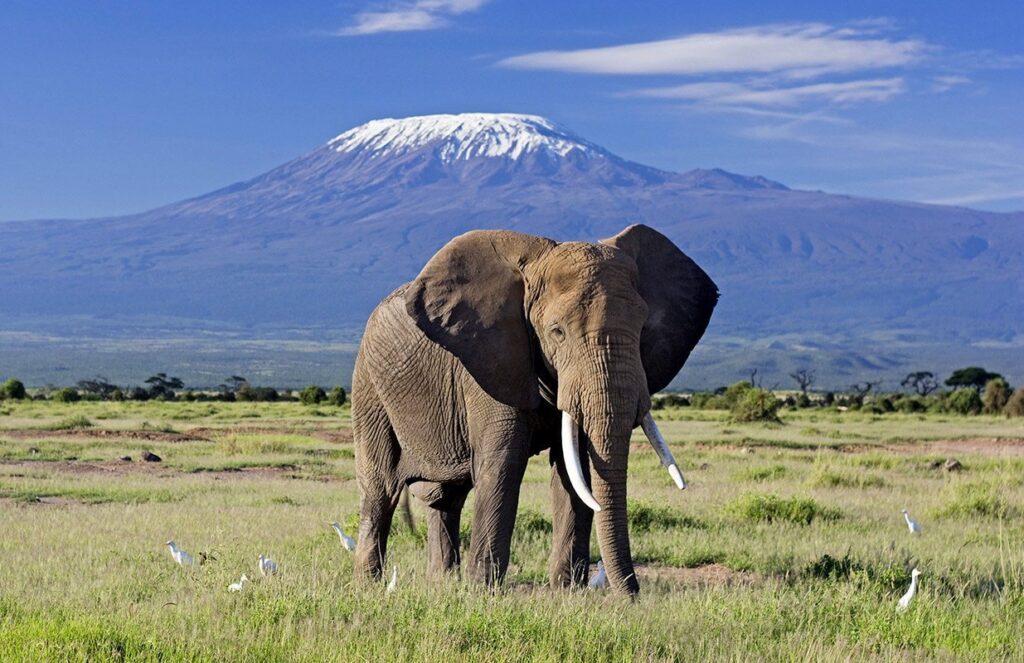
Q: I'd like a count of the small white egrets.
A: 8